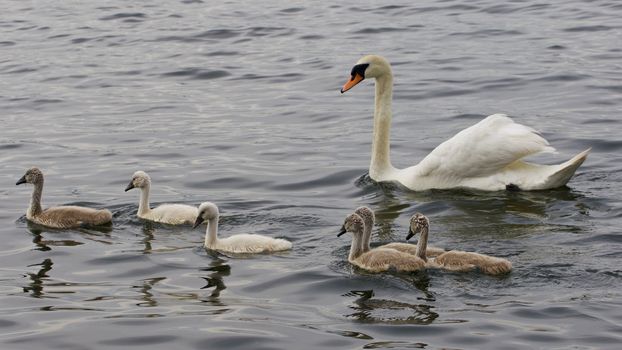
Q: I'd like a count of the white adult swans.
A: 1